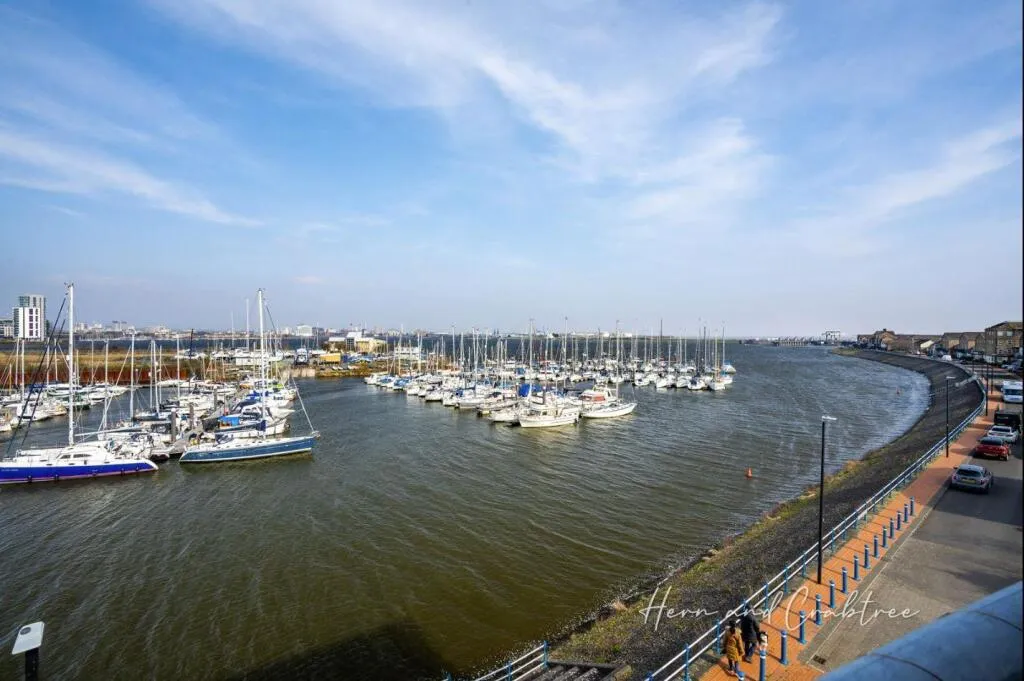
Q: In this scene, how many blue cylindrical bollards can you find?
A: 15